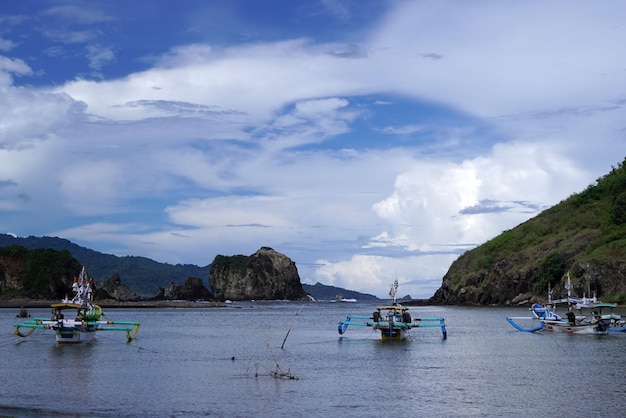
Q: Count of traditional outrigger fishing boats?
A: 3